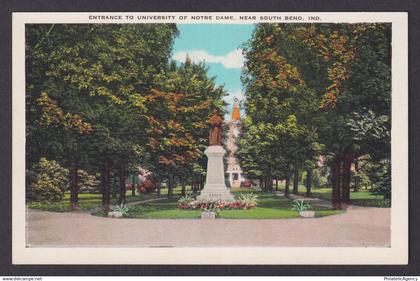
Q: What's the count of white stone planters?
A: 3